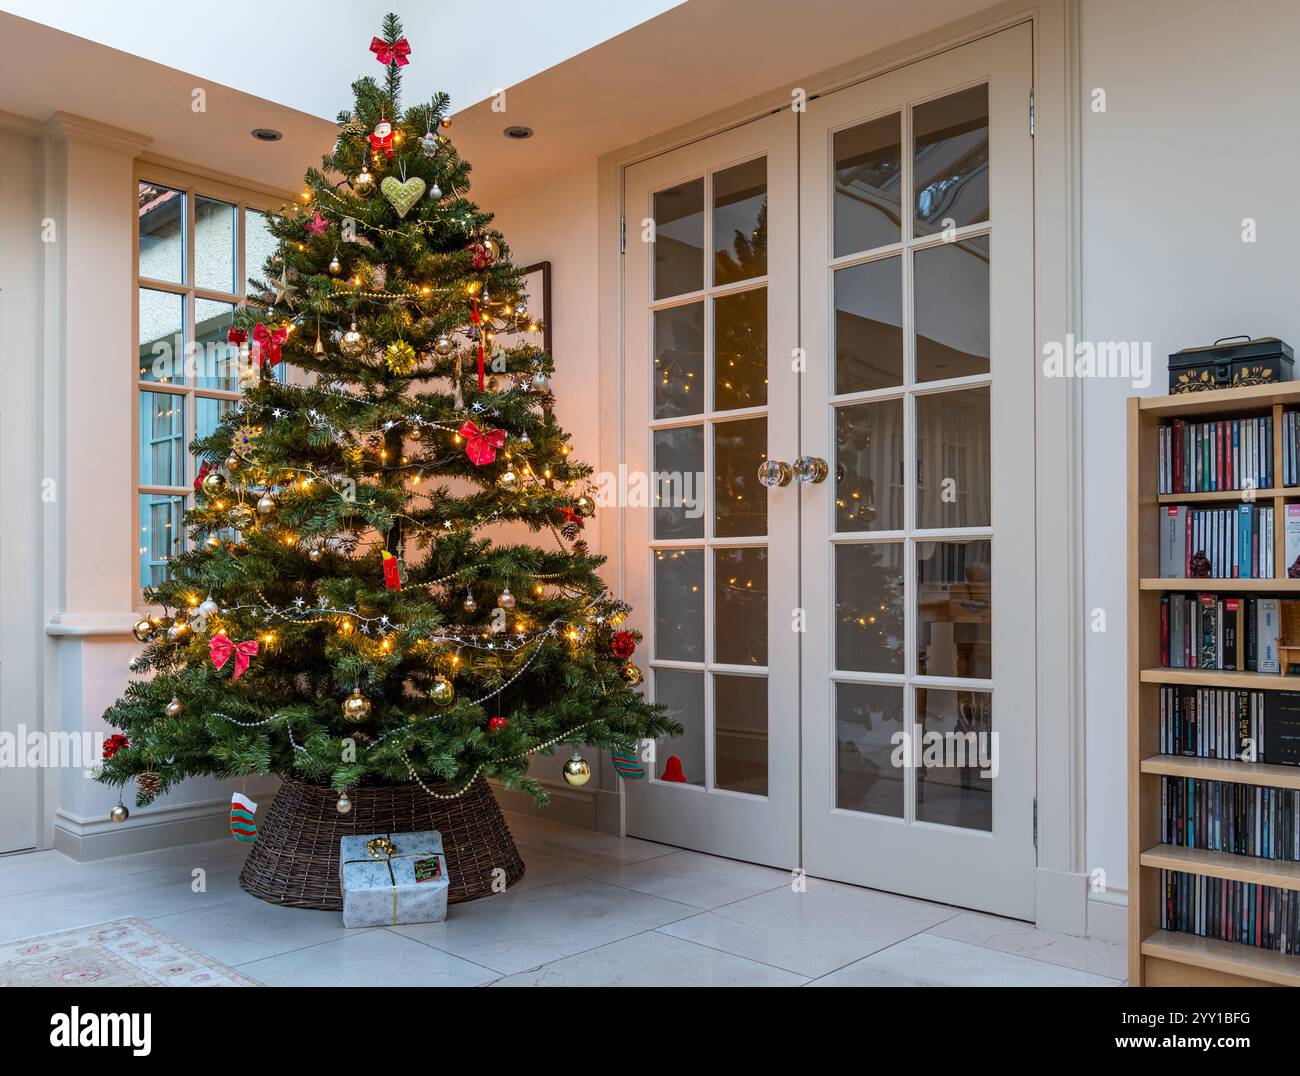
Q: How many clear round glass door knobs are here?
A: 2